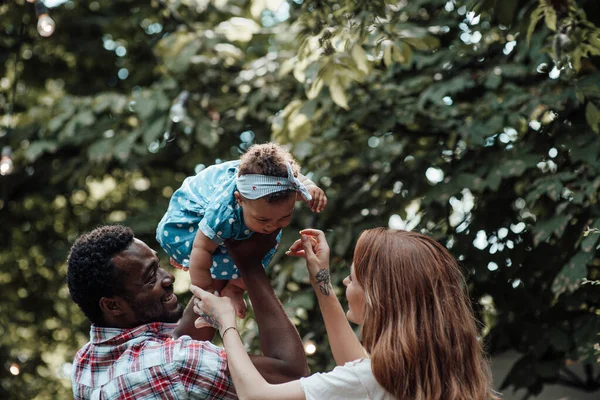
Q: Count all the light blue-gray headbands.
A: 1